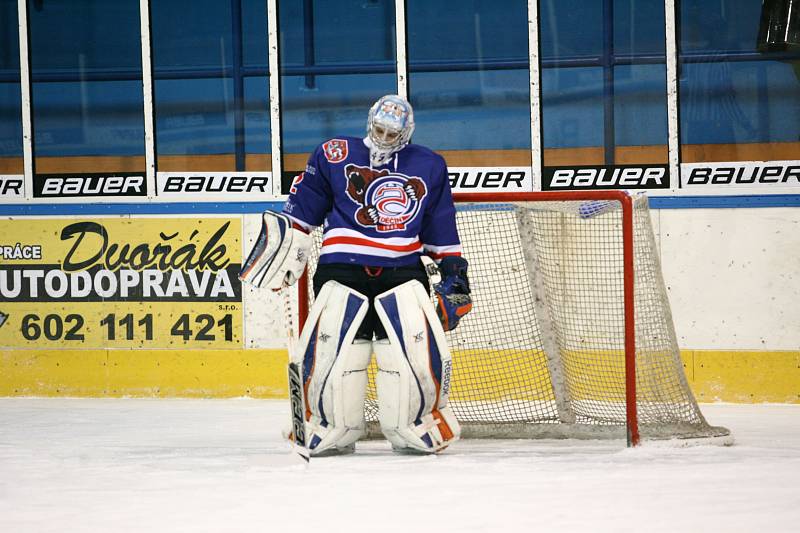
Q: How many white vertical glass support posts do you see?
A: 6